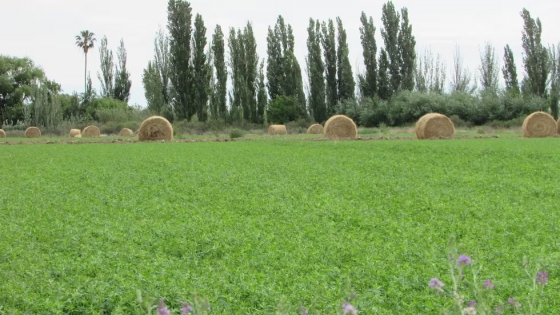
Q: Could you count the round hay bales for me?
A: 12